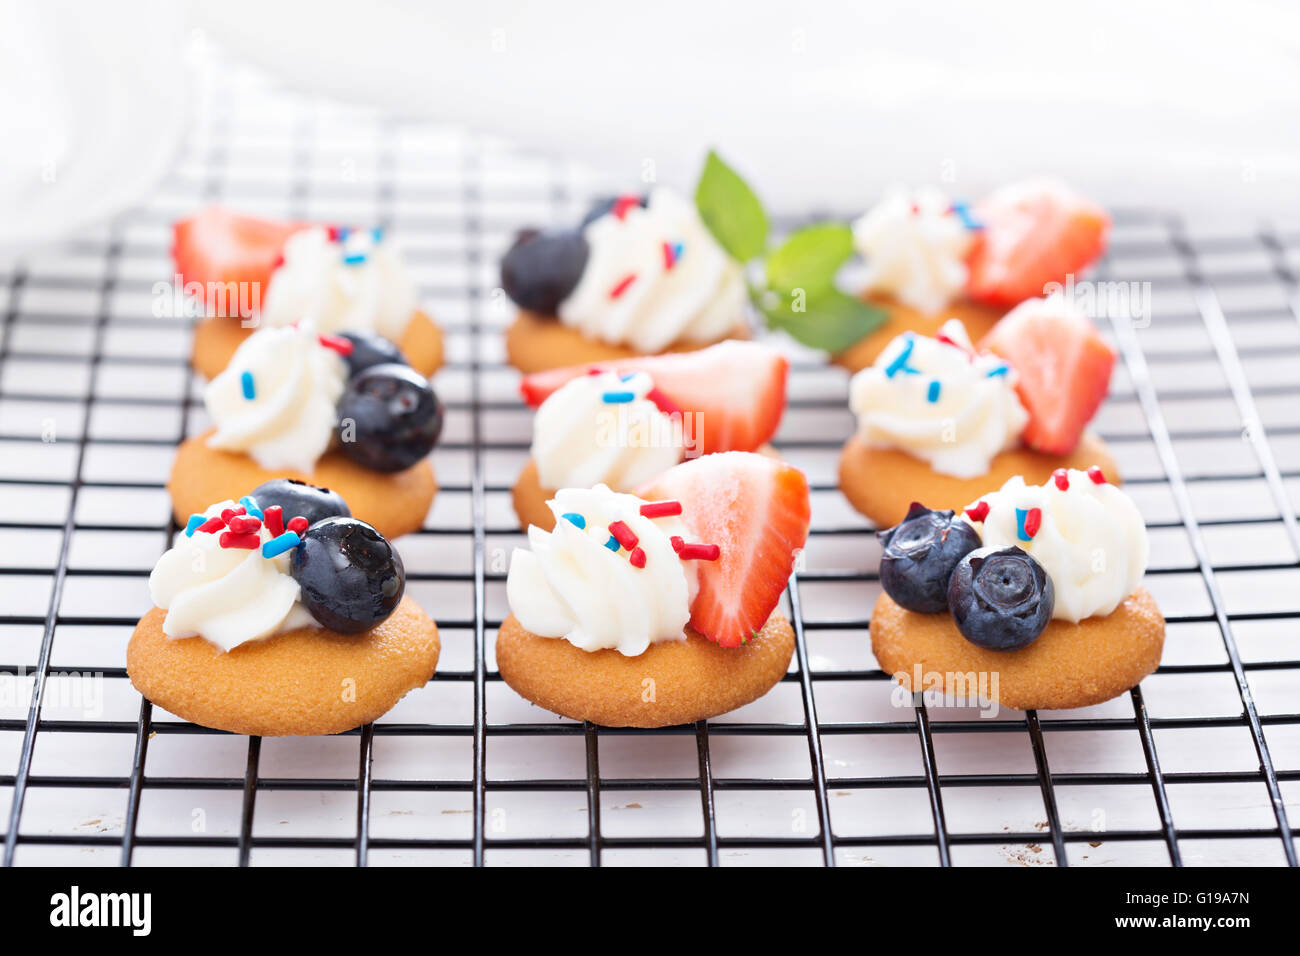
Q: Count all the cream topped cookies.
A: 9